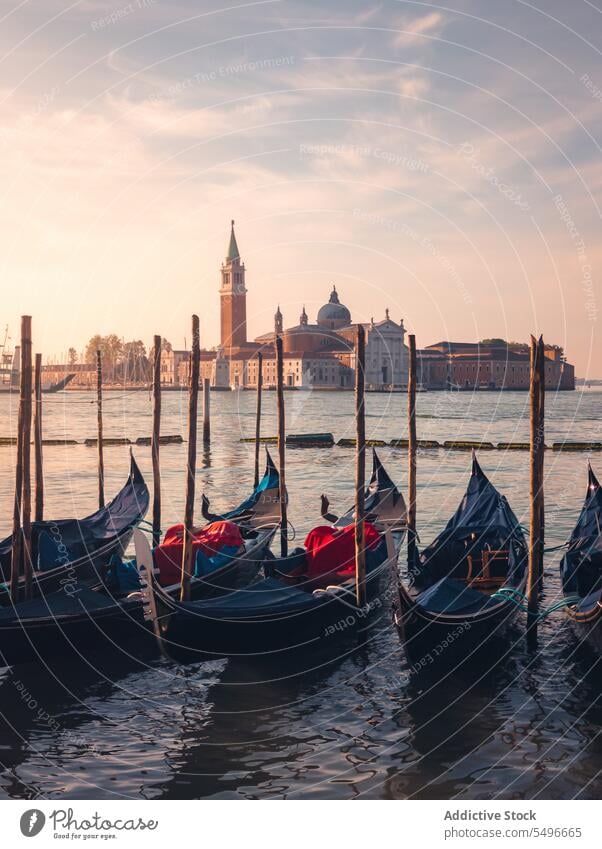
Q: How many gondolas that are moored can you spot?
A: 5